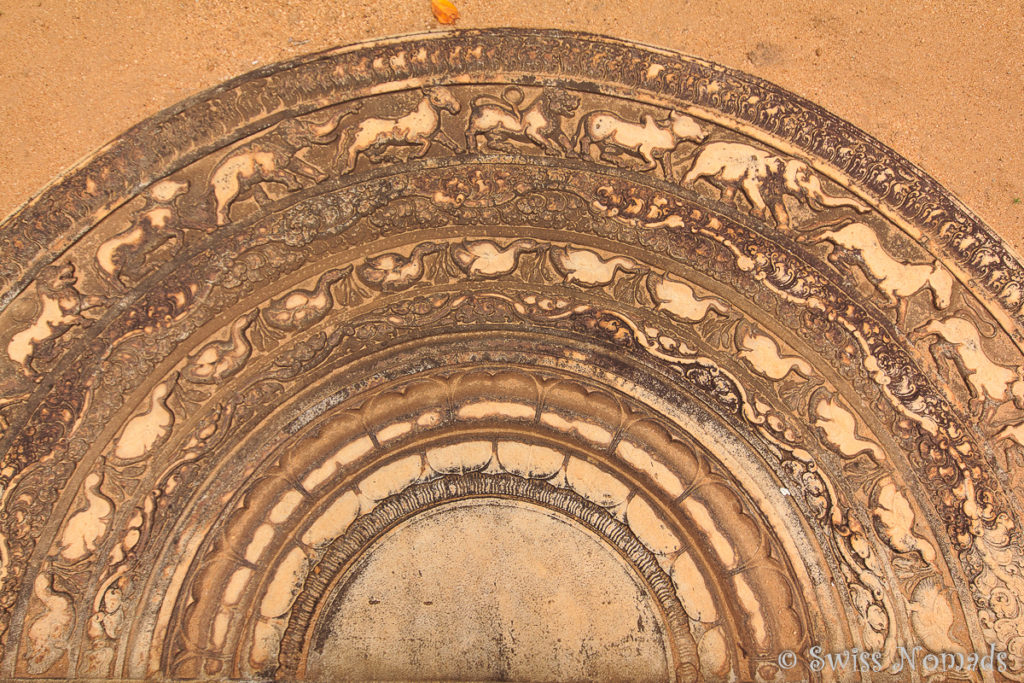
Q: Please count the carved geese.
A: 13